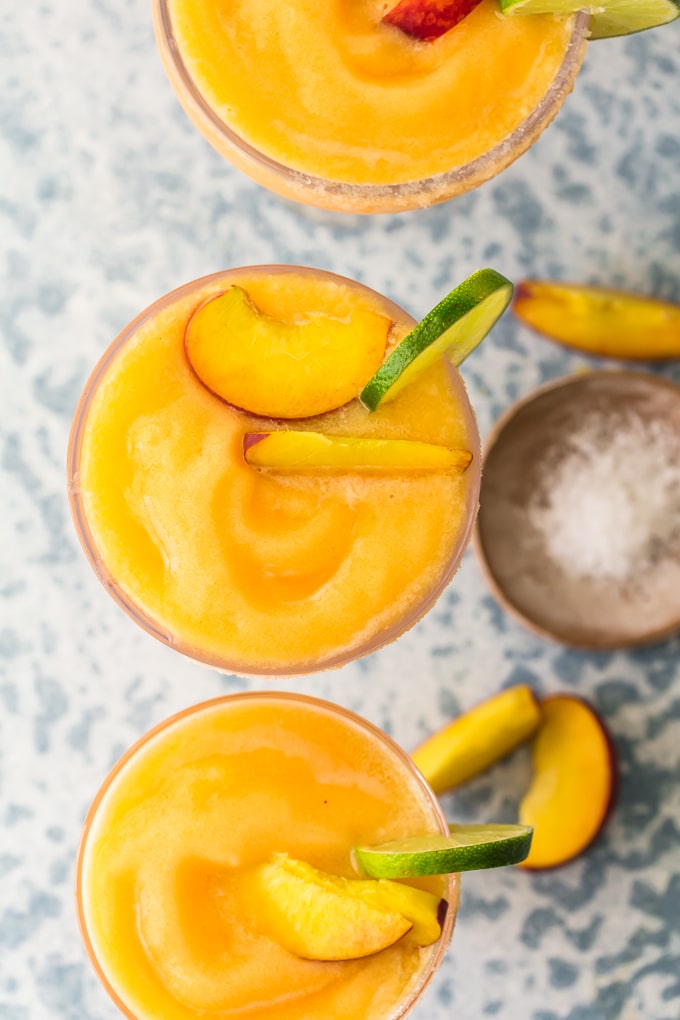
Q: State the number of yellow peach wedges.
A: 7